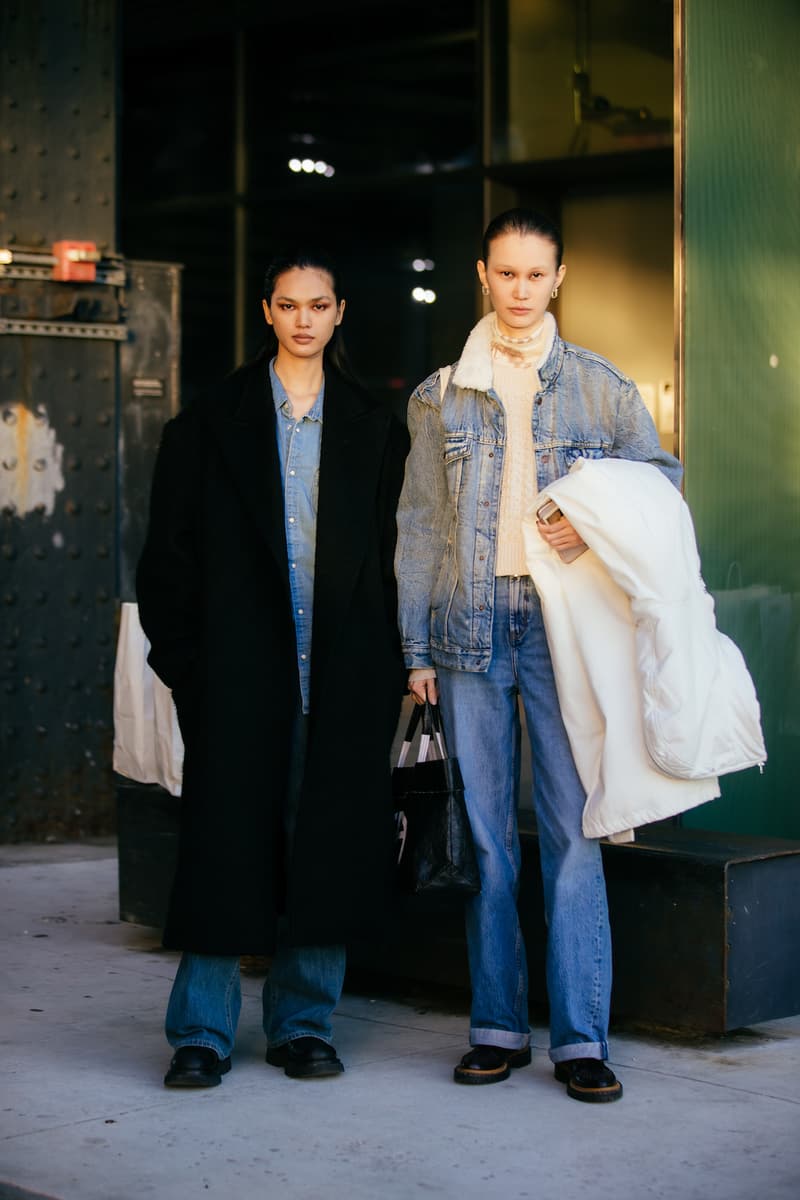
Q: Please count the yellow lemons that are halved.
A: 0